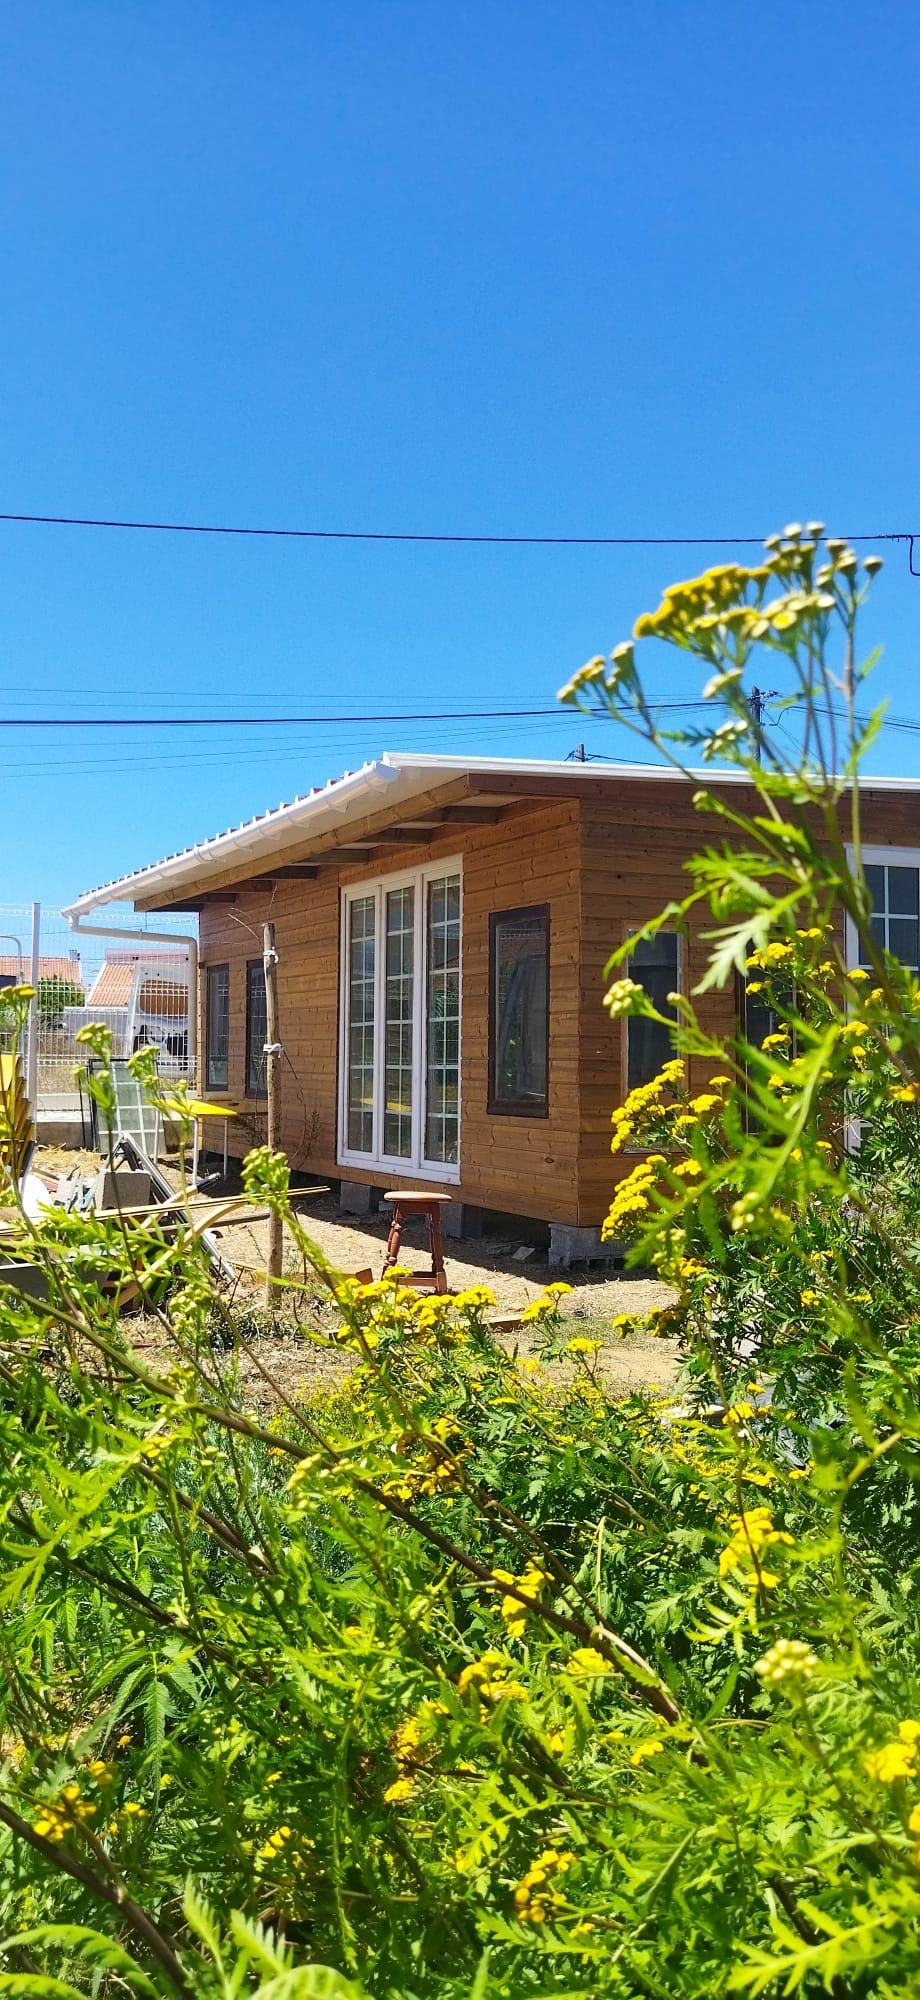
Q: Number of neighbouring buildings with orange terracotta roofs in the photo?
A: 2